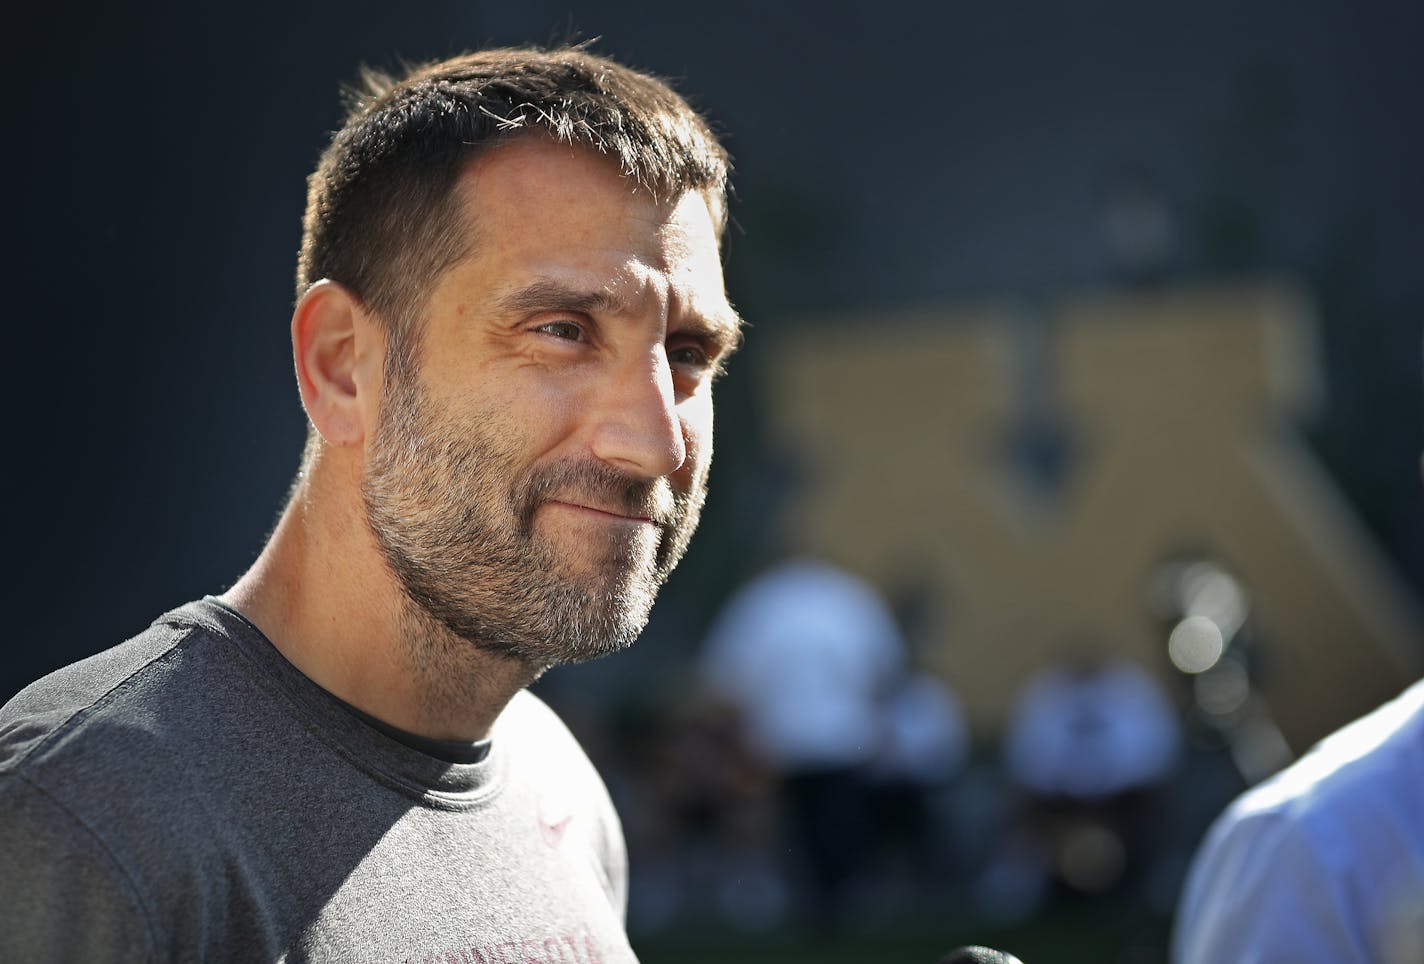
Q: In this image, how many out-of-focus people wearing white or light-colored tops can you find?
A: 4